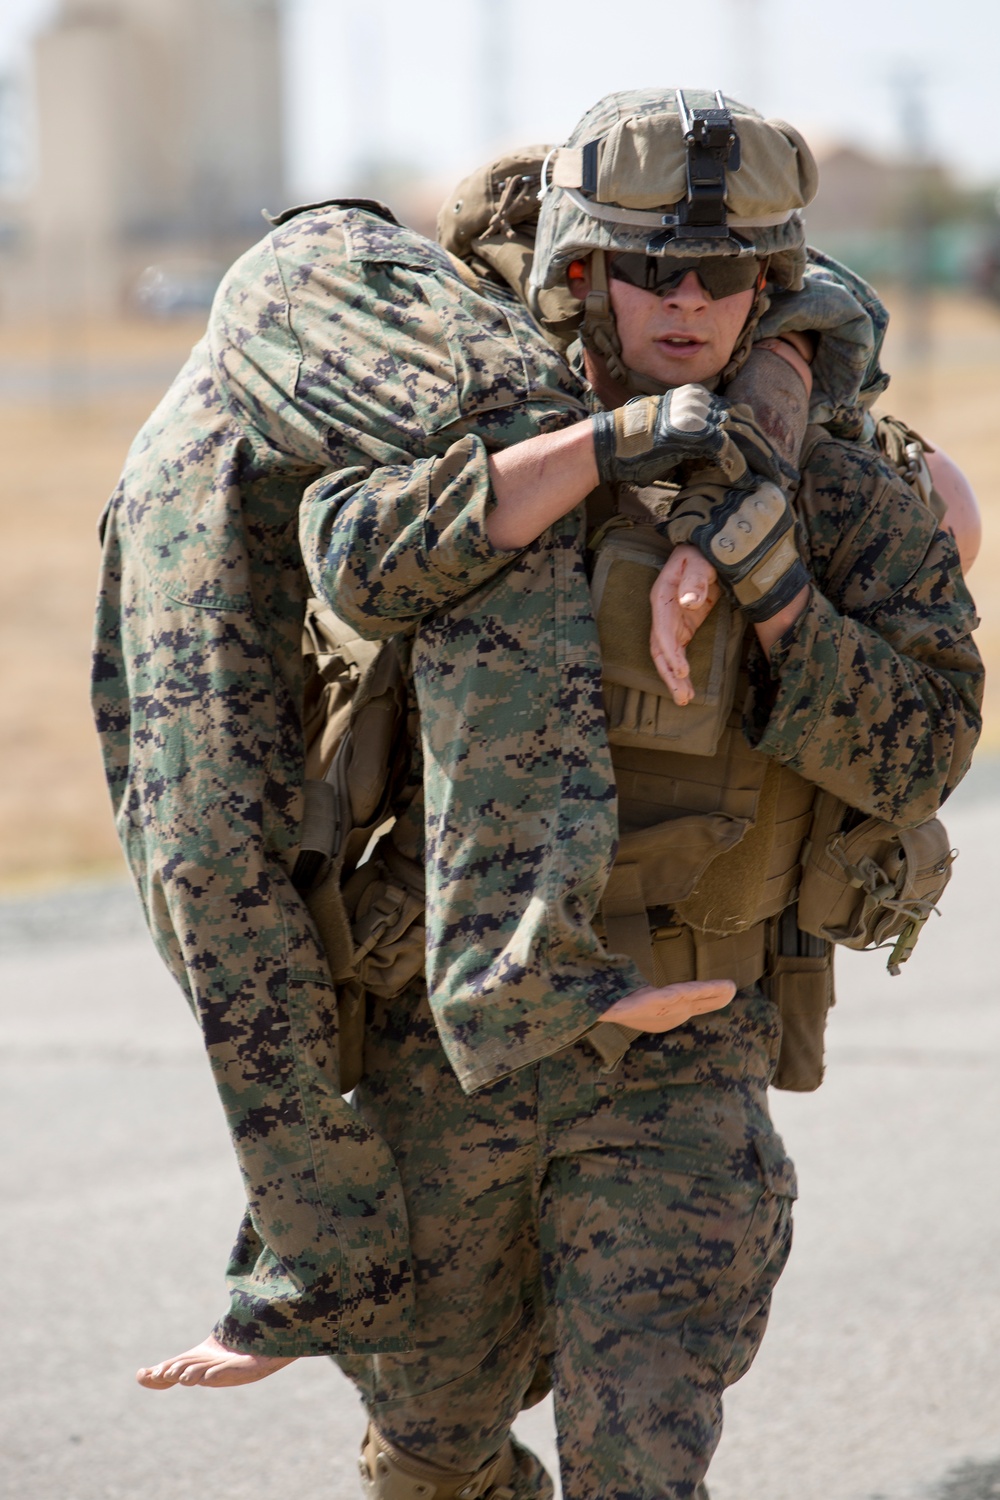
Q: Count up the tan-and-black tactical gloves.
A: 2